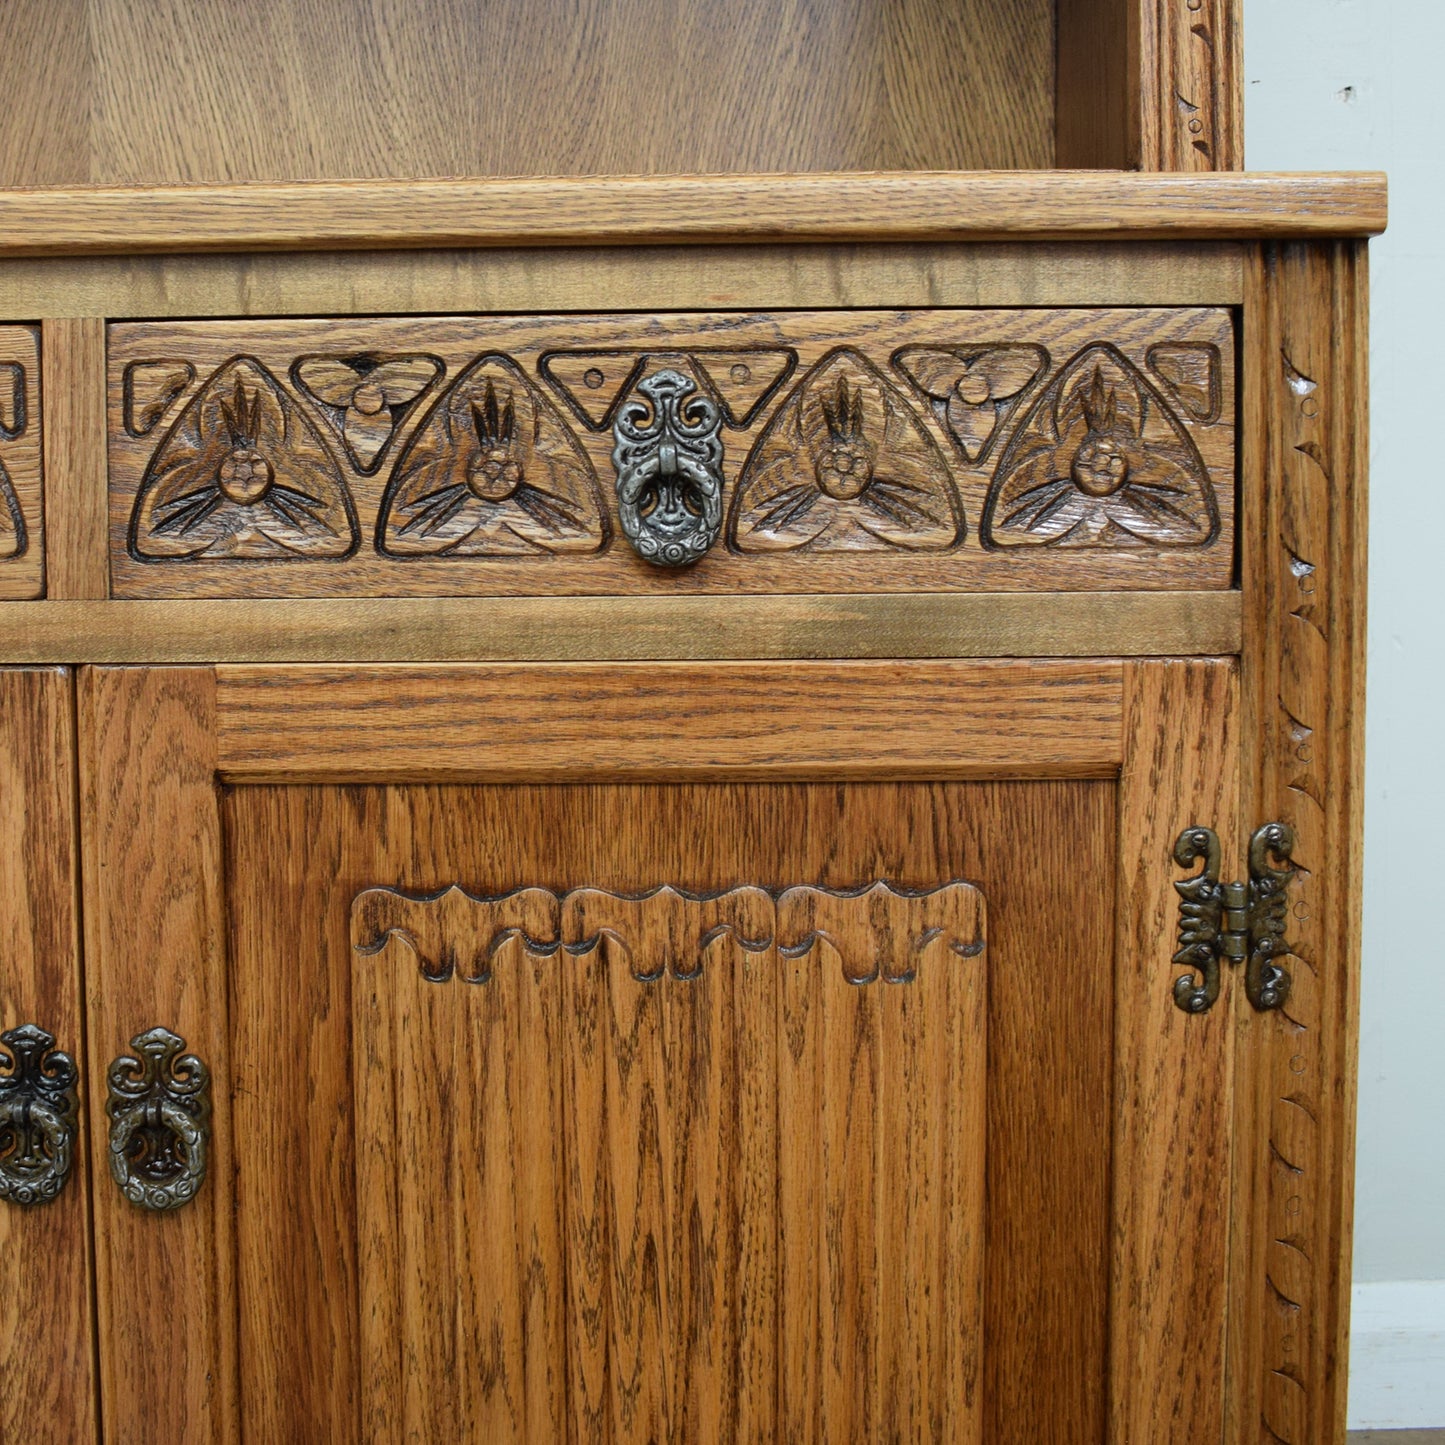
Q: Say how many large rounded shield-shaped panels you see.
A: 4